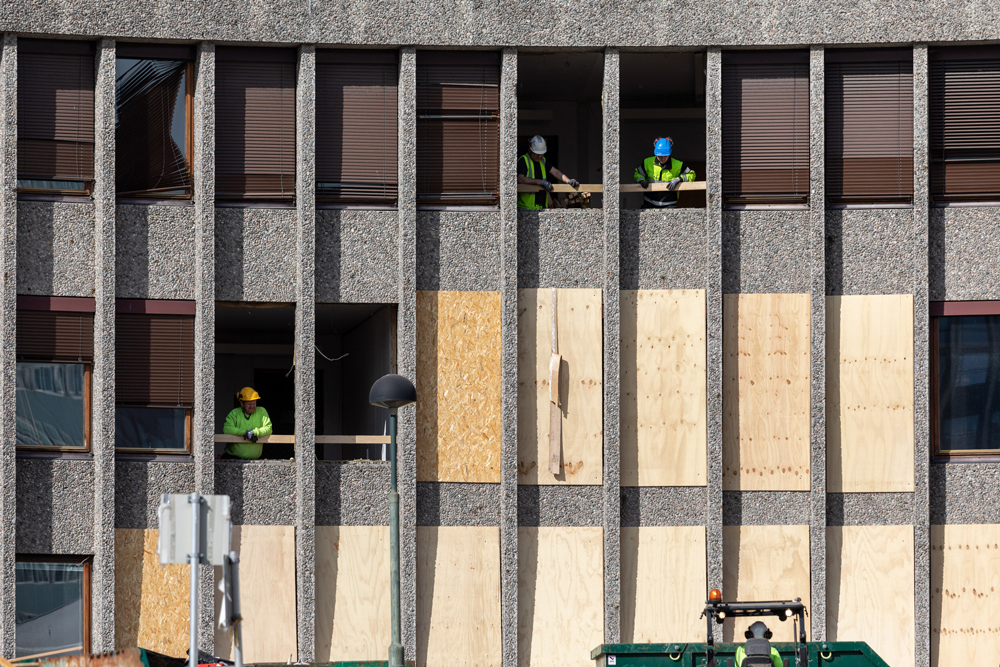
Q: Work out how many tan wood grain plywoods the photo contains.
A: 12